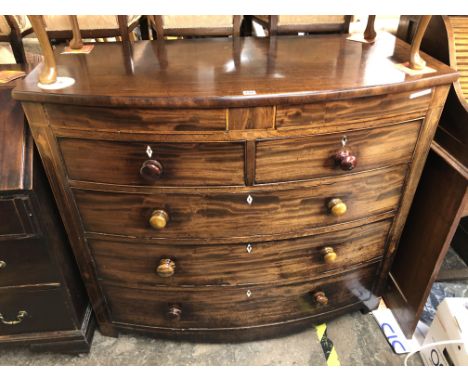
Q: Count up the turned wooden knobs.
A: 8